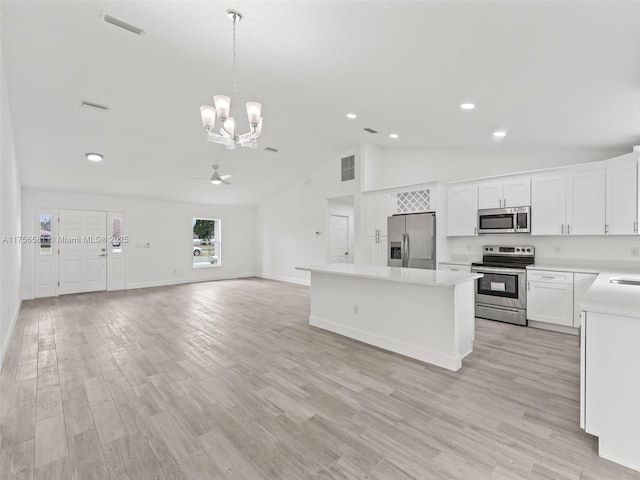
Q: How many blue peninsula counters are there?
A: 0